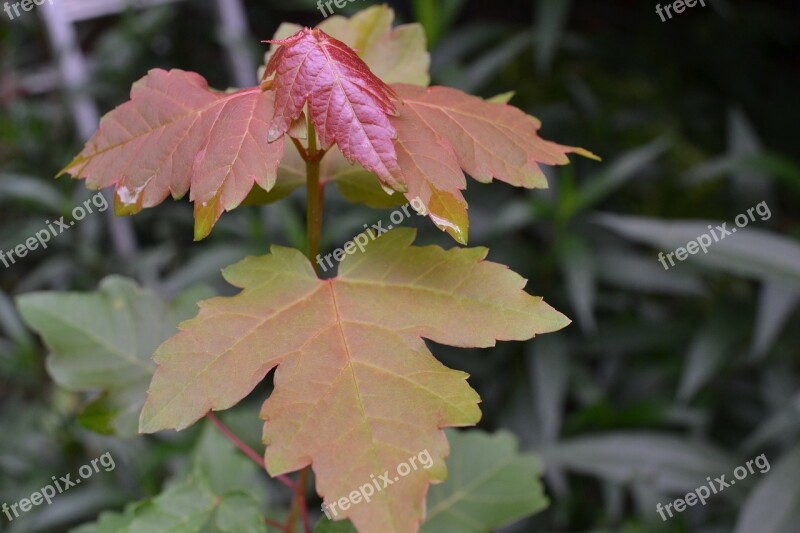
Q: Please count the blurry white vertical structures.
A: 2